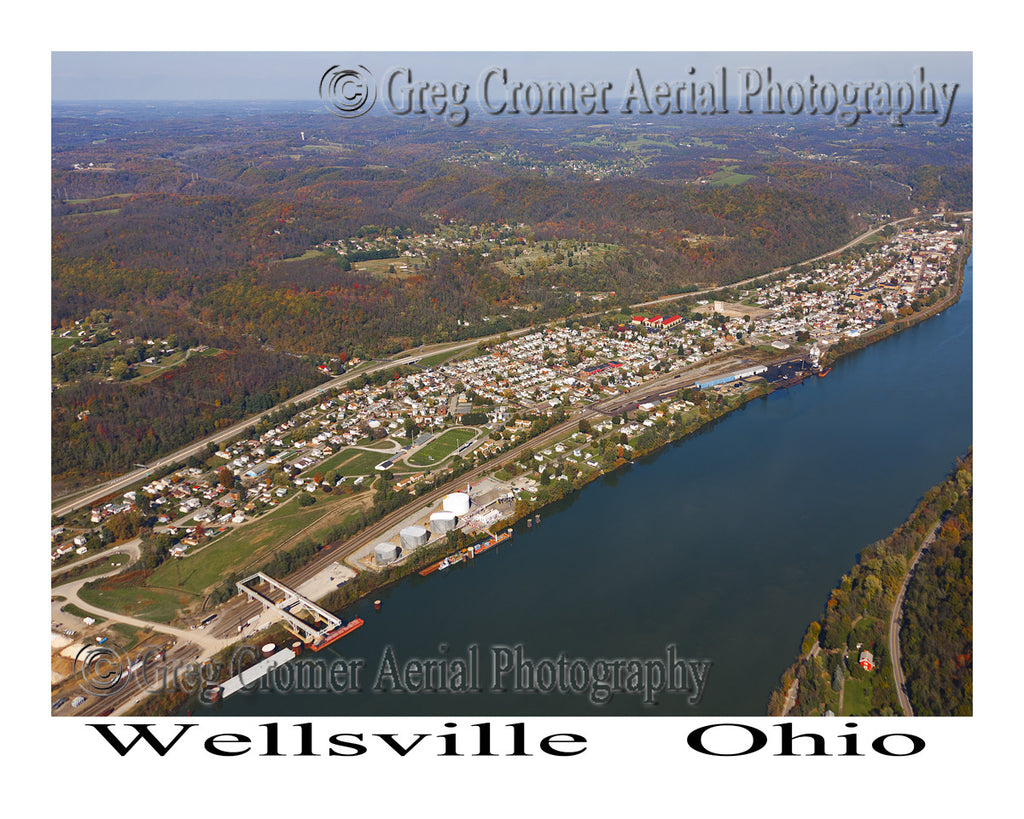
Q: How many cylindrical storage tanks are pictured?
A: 4